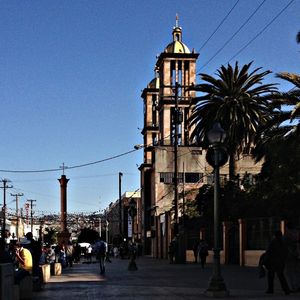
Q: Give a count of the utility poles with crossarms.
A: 3